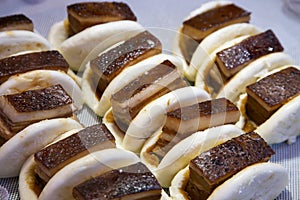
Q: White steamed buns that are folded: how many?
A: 13